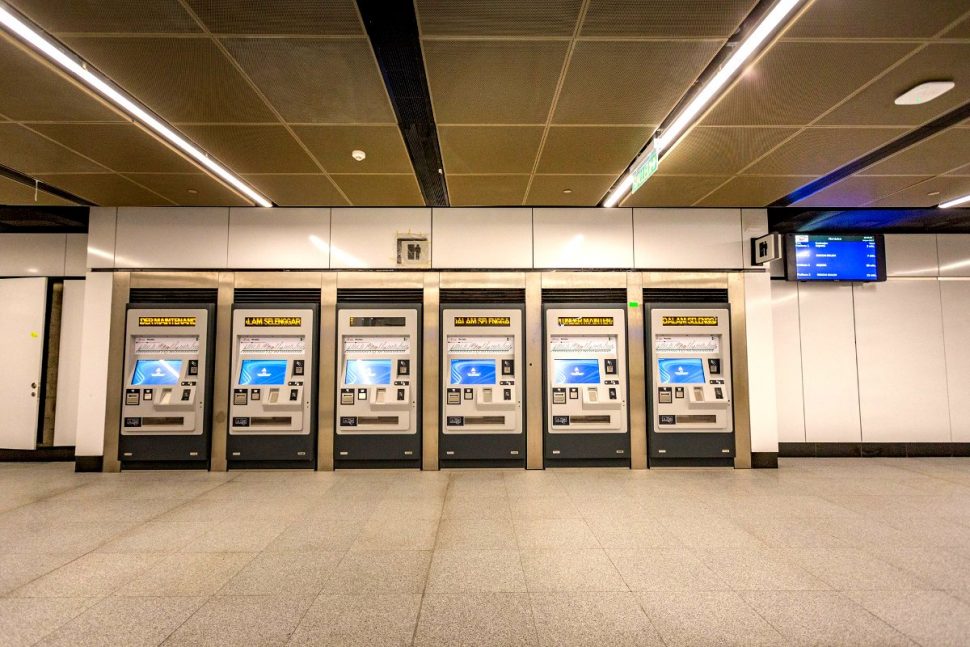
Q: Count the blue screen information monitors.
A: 1